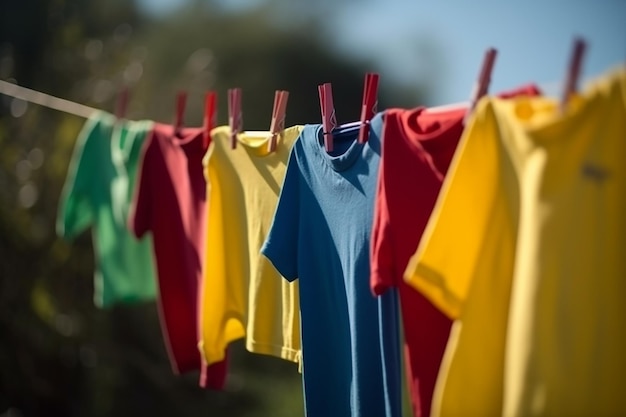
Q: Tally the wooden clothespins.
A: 9